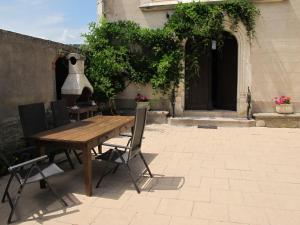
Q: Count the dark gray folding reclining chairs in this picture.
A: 4